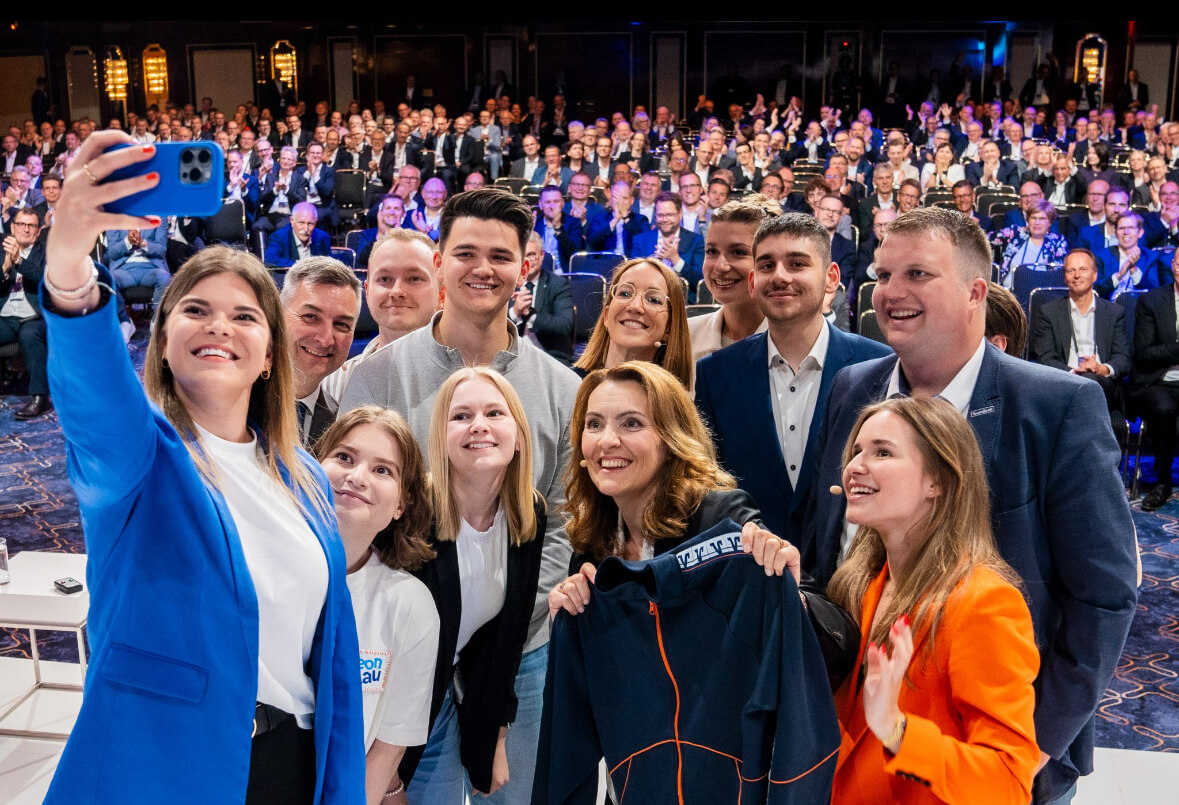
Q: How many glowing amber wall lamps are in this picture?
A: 4